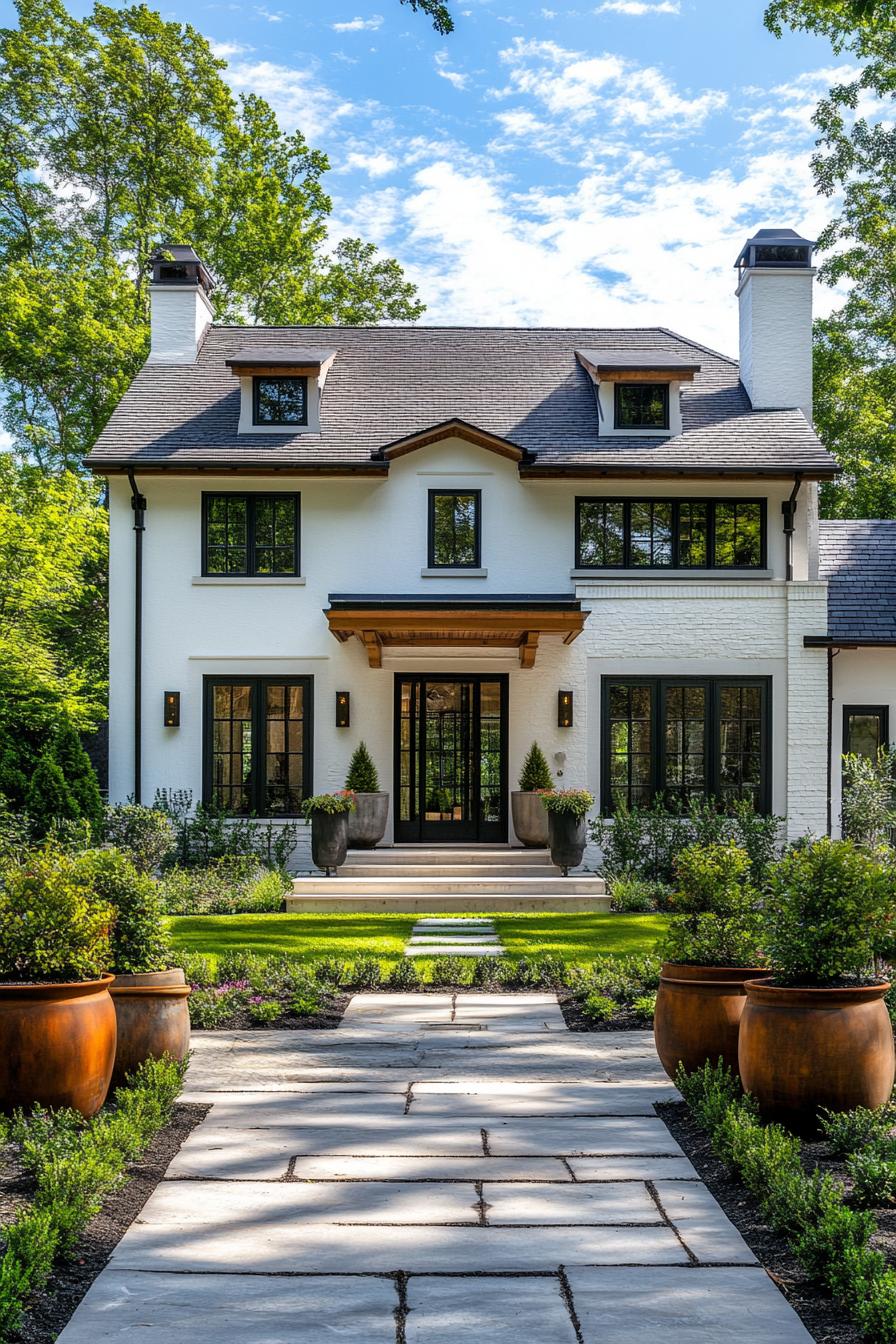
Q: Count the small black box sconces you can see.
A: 3